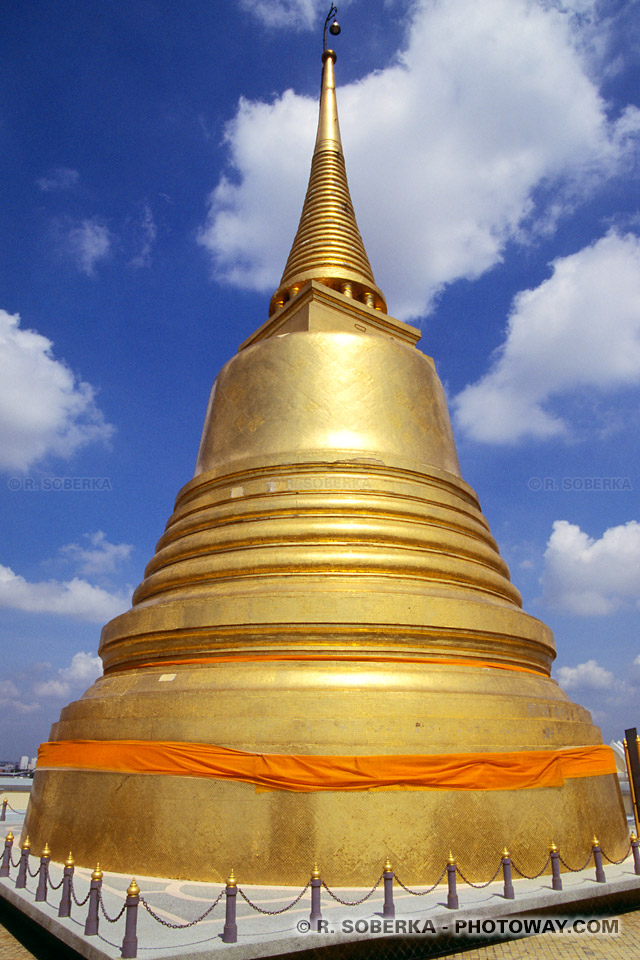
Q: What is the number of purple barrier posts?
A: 15